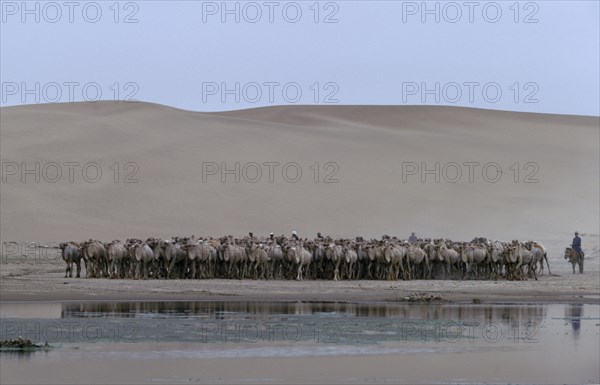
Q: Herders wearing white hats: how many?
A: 2